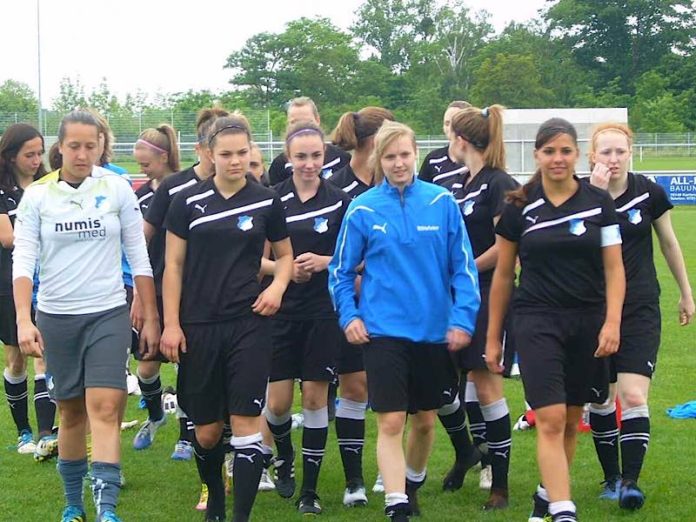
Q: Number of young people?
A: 15